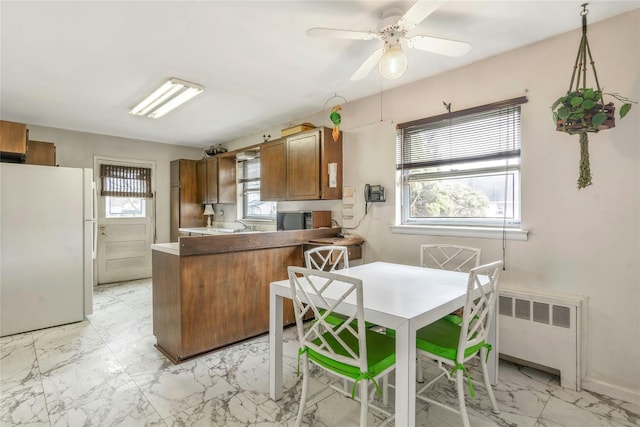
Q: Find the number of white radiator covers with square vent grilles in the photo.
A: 1